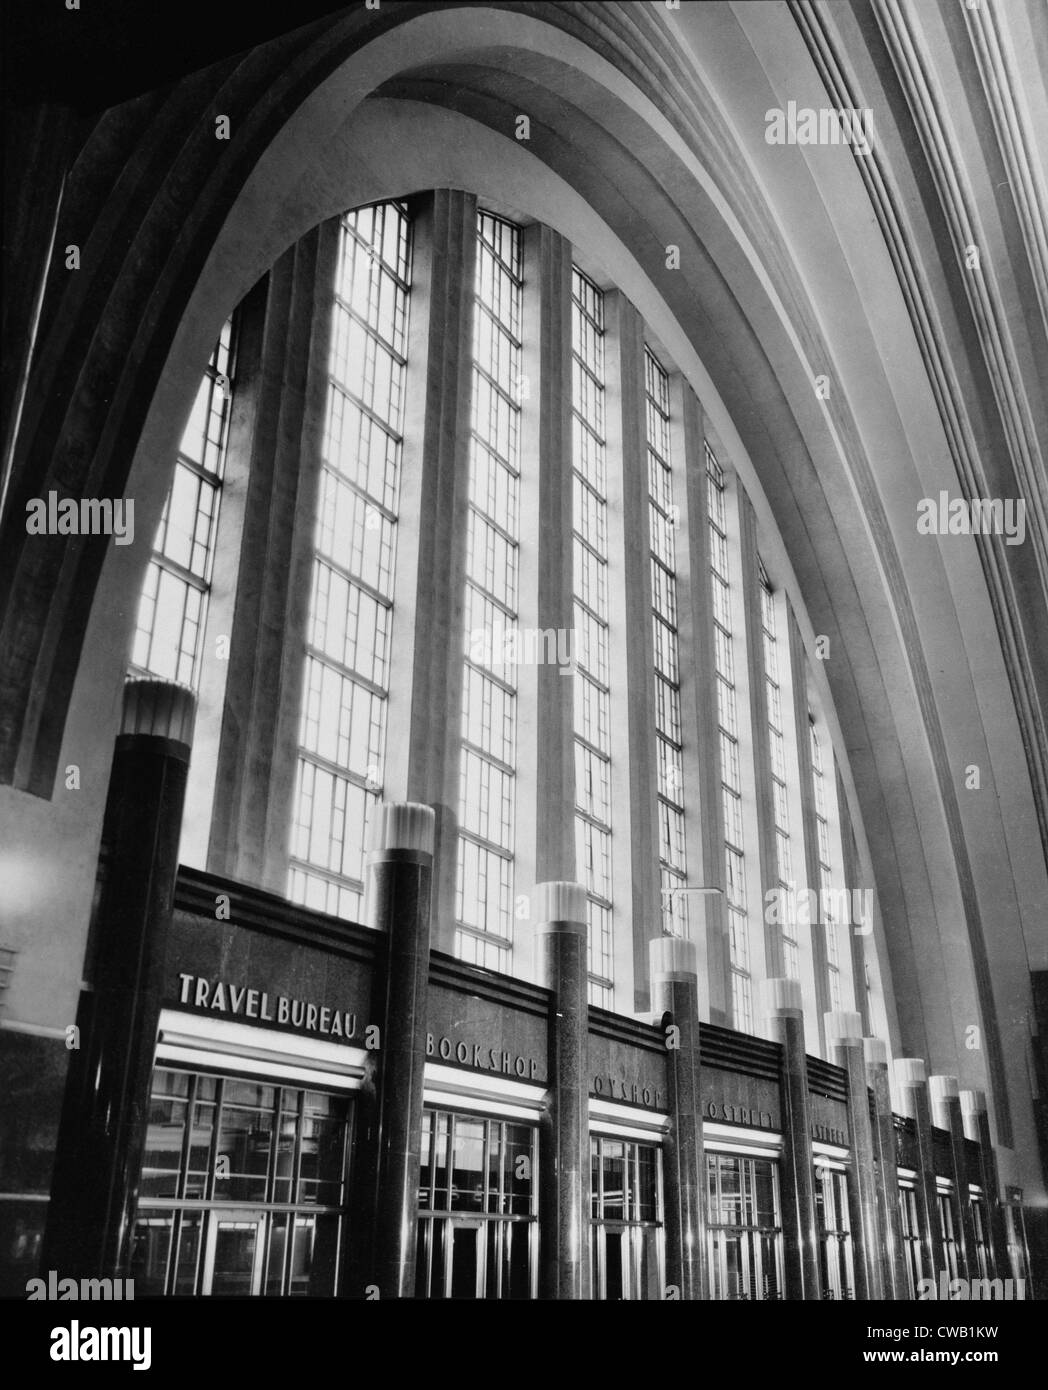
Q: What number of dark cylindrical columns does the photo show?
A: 10